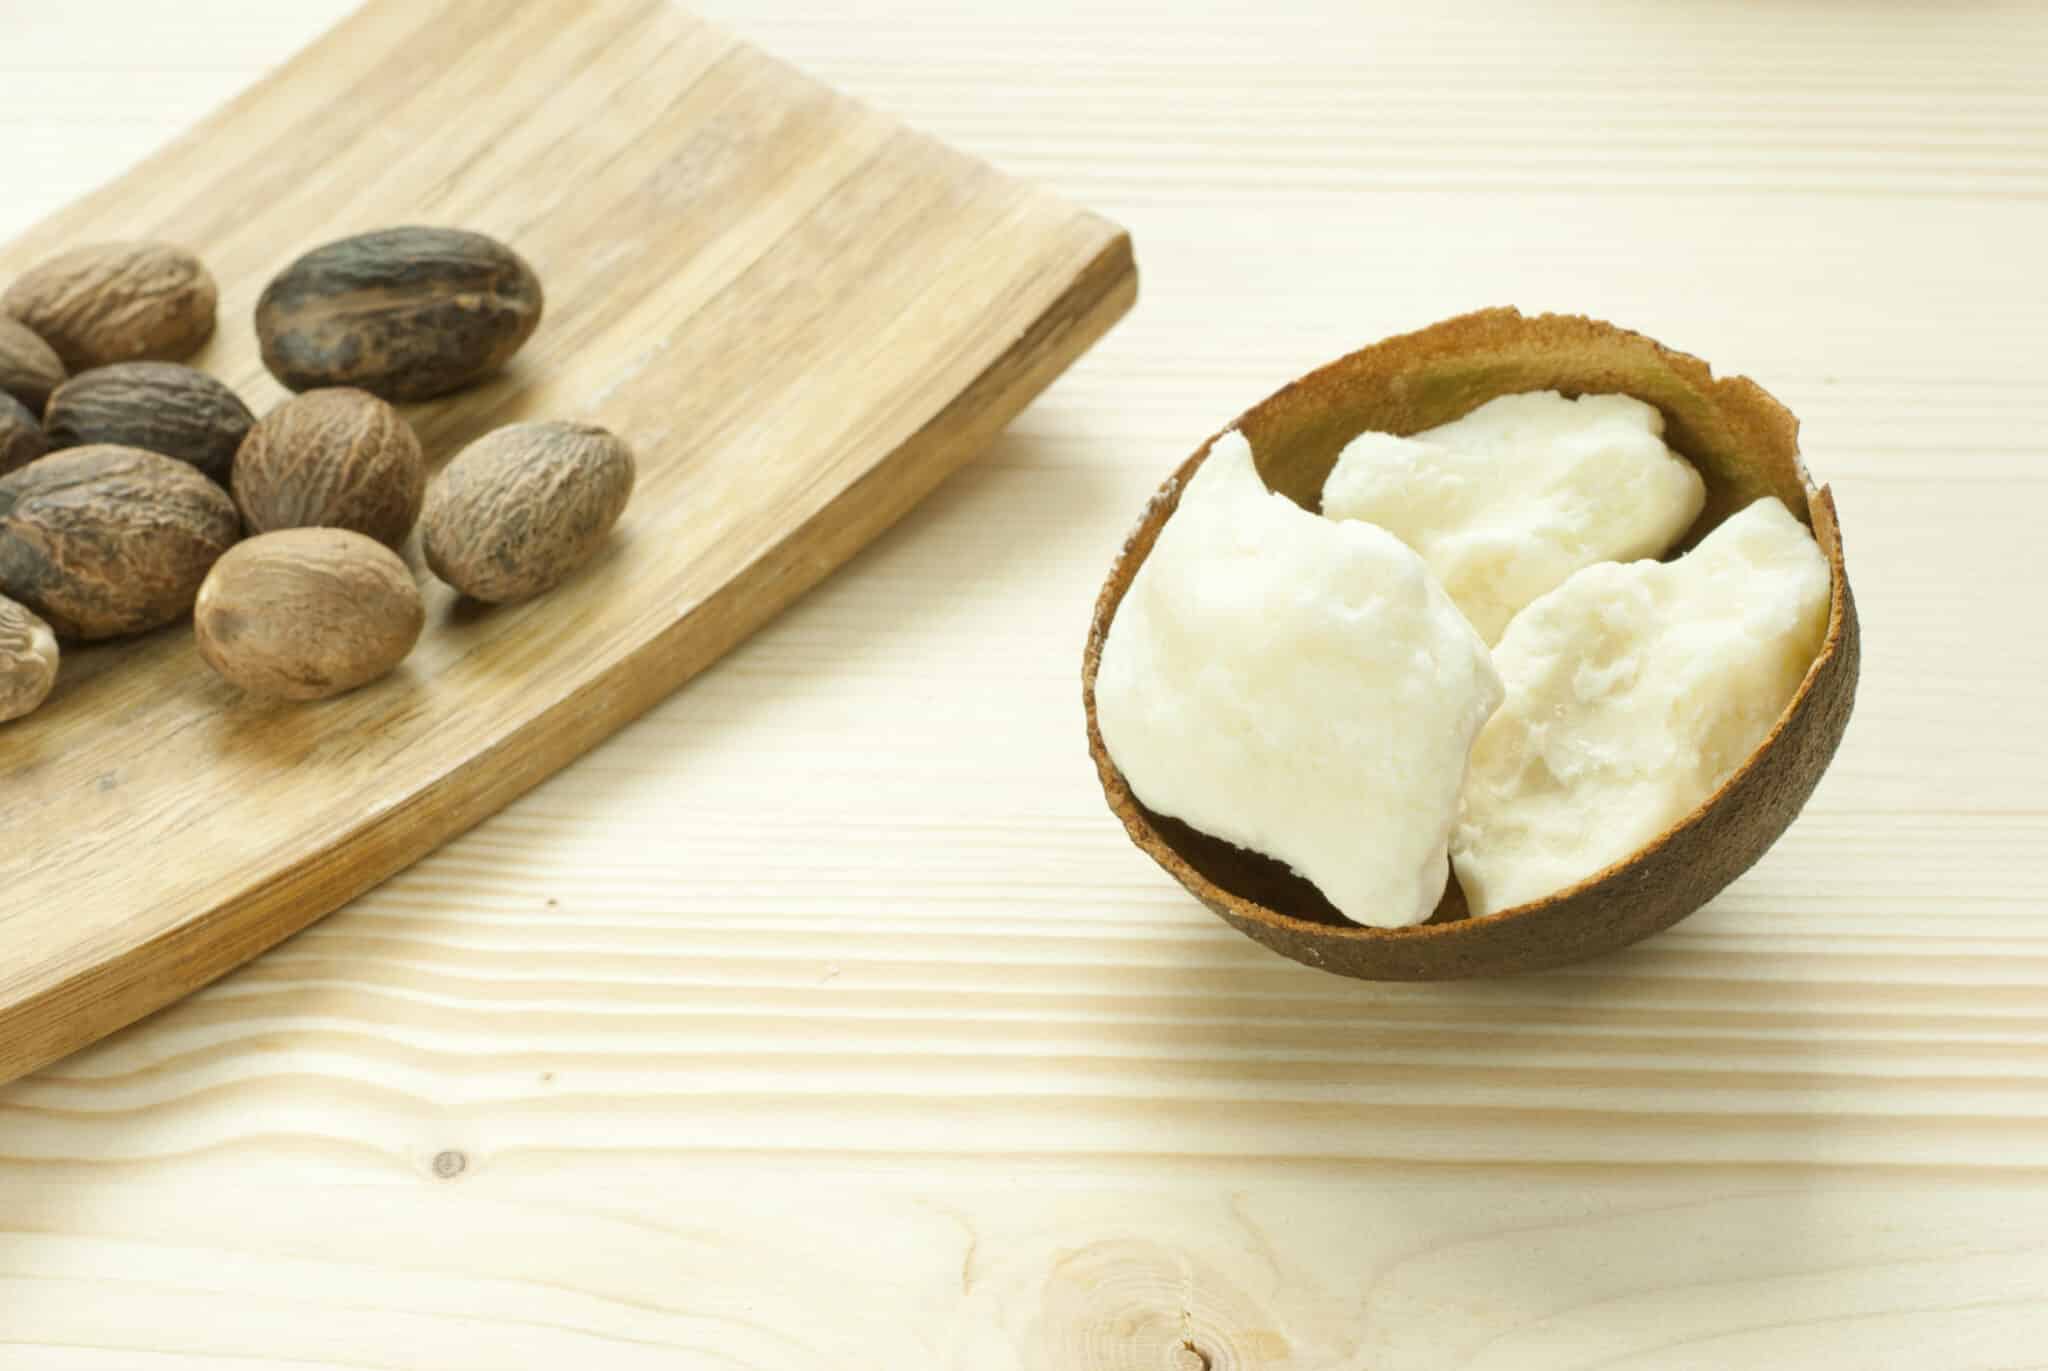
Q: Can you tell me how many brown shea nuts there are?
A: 10